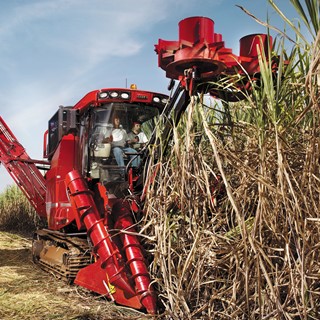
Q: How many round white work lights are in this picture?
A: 5